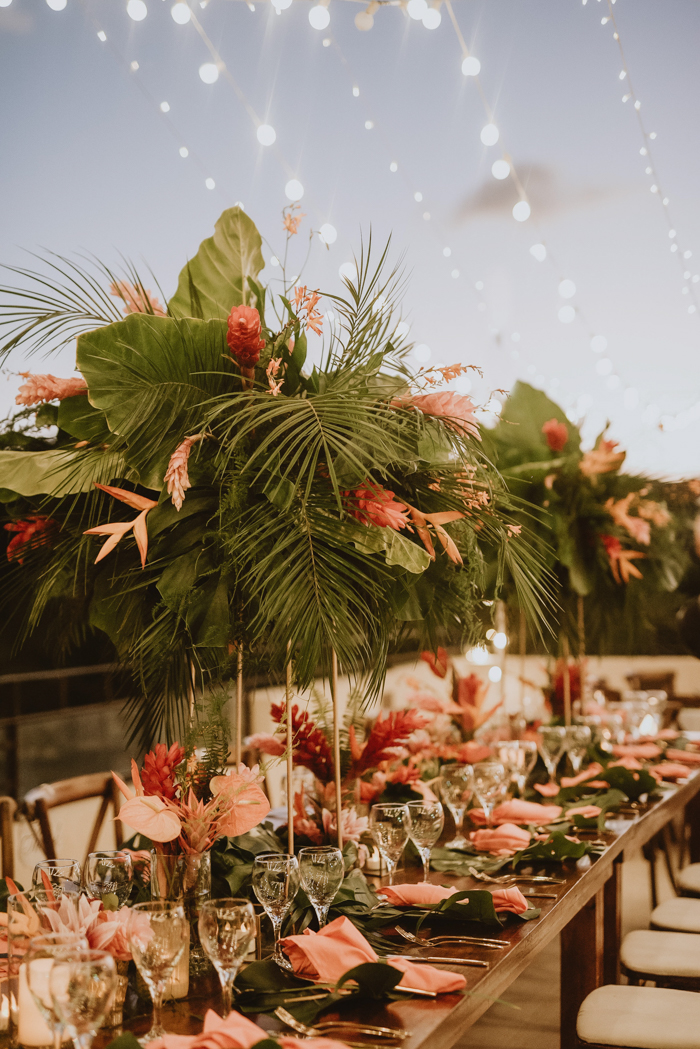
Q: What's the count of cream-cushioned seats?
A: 4